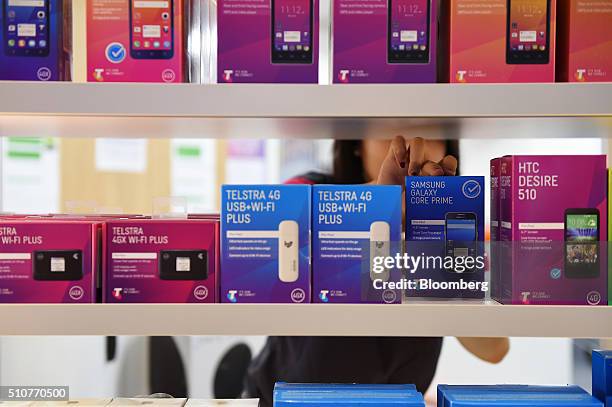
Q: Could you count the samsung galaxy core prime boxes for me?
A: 1